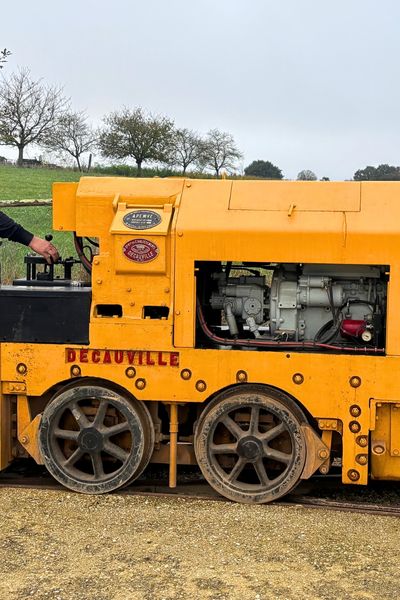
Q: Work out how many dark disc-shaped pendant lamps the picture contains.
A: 0